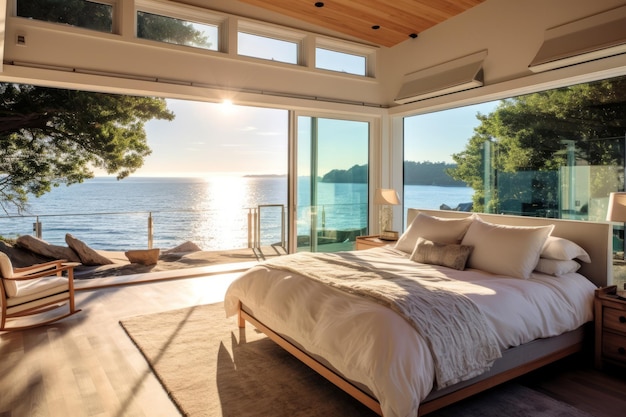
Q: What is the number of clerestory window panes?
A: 4